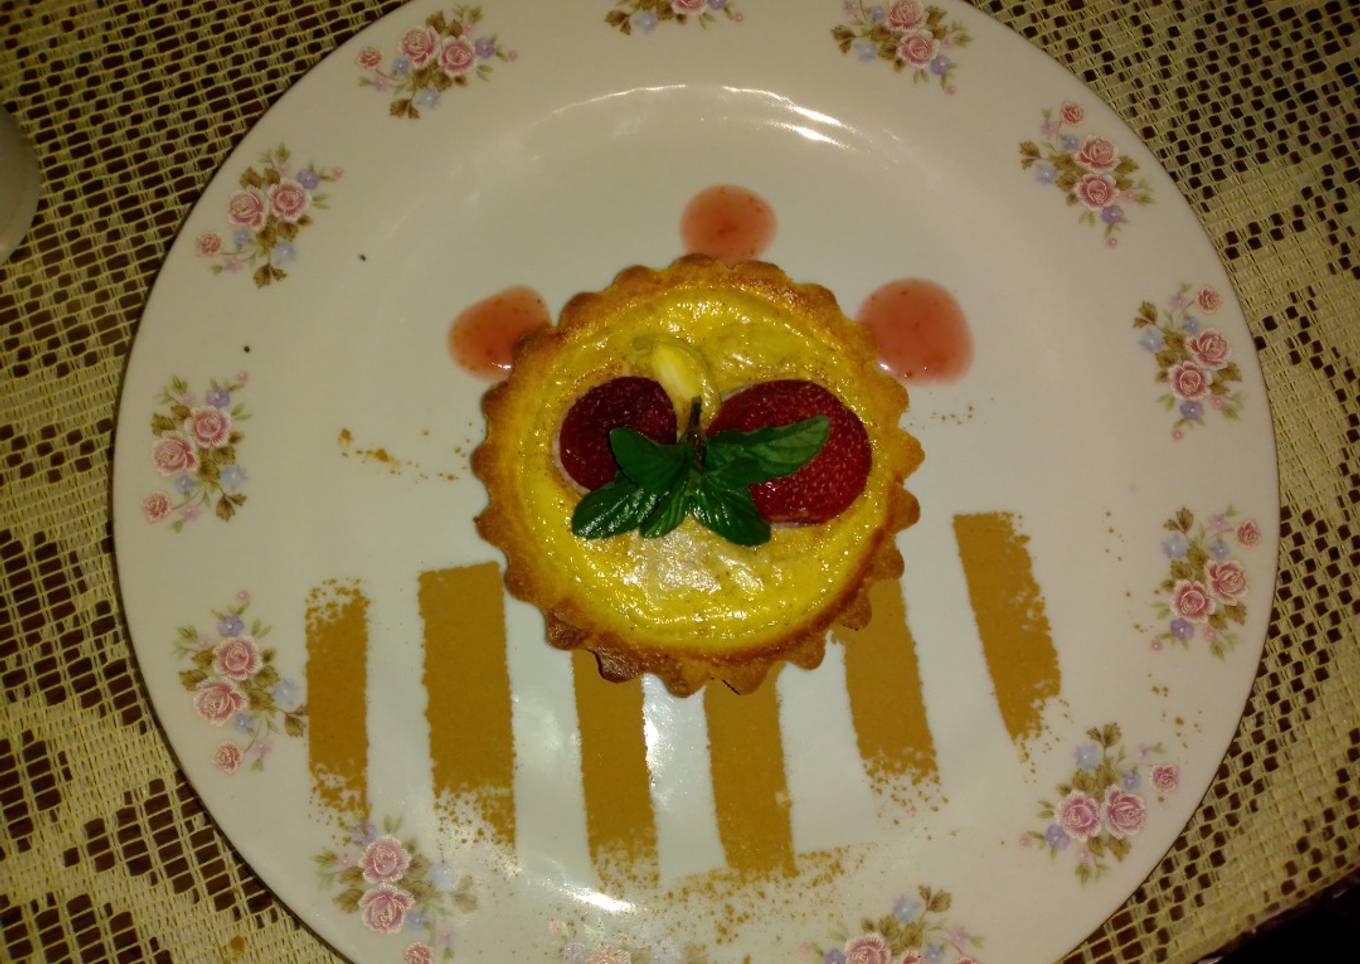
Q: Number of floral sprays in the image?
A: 13